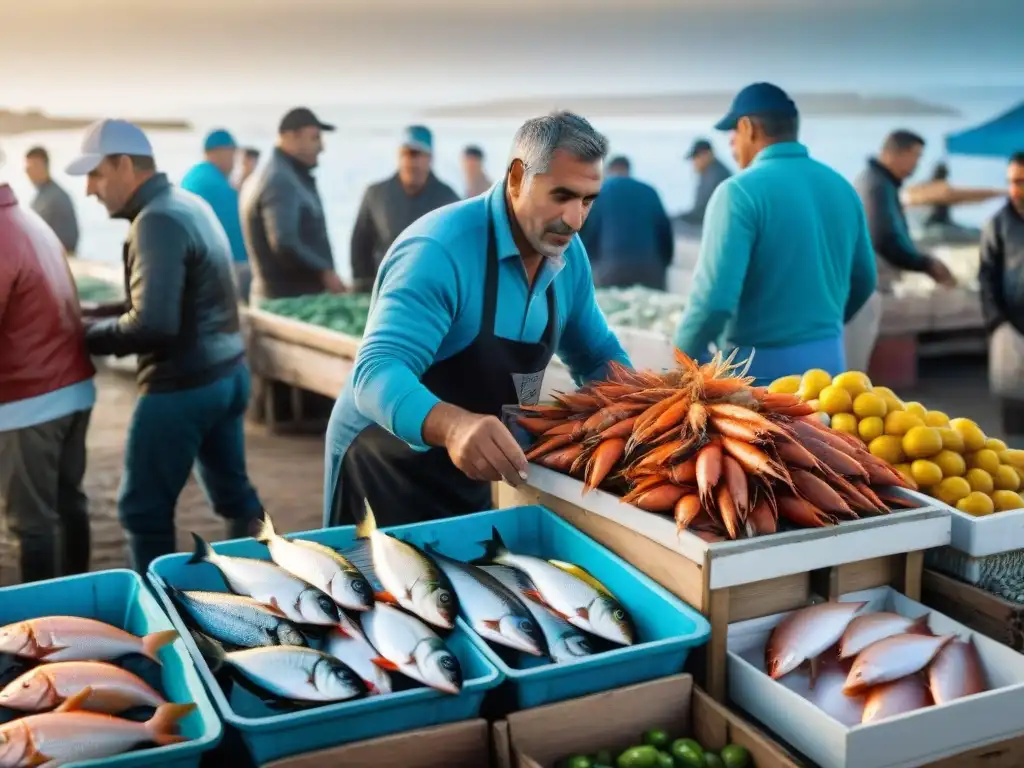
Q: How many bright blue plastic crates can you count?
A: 3